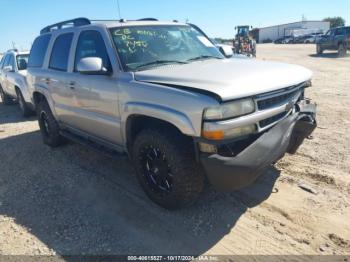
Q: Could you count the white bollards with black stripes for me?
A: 0